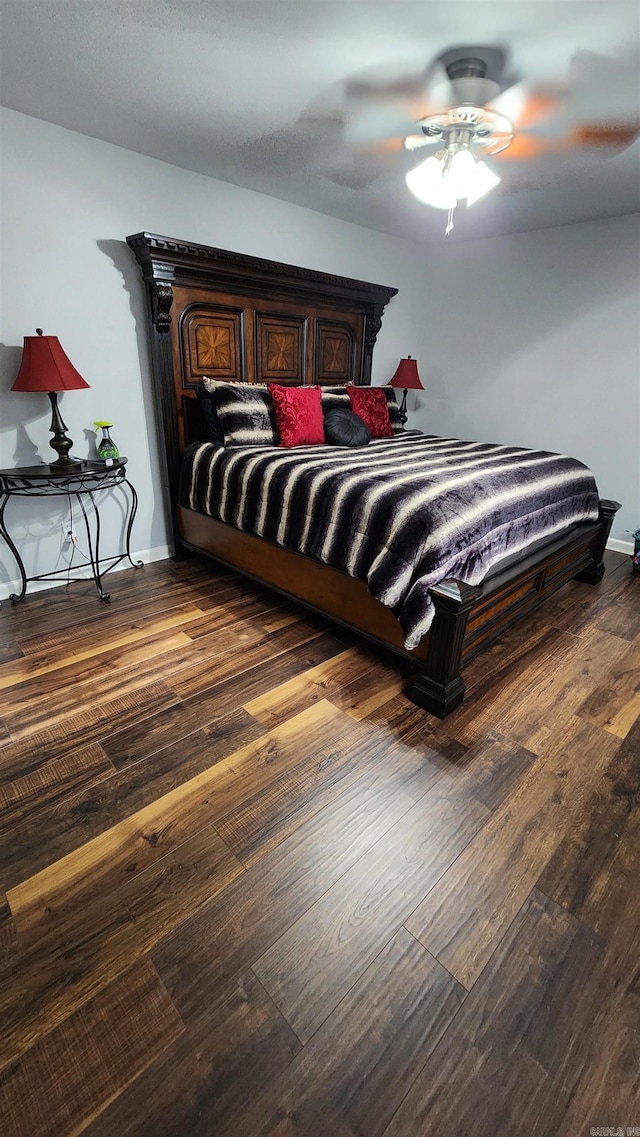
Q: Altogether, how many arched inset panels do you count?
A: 2